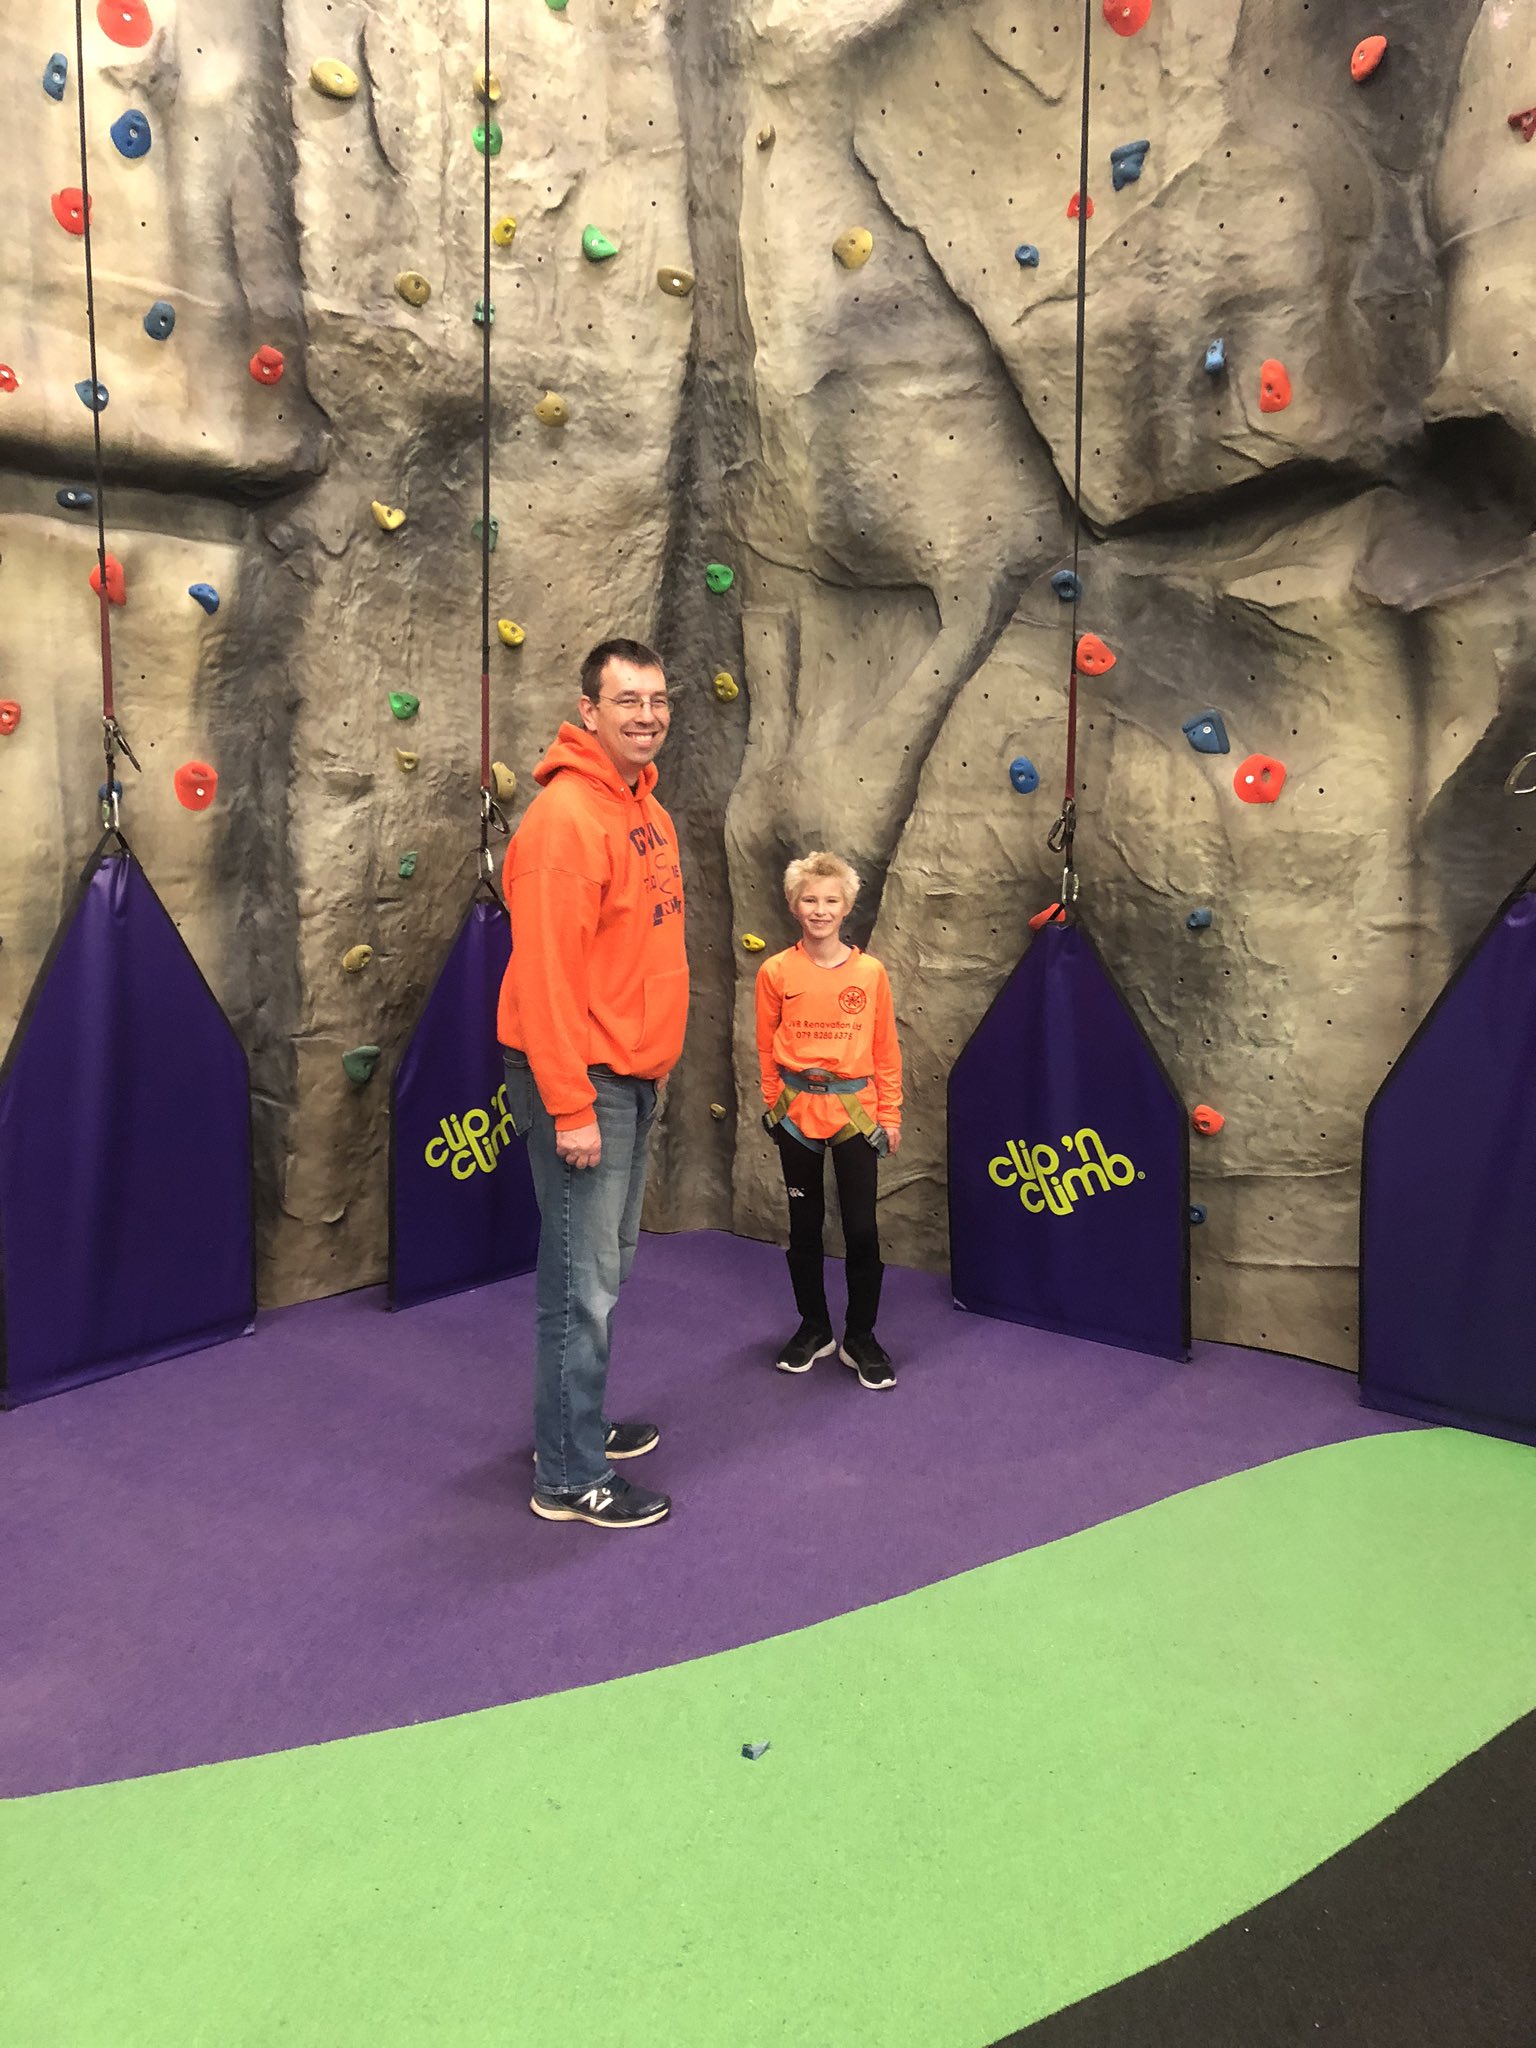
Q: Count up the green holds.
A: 9